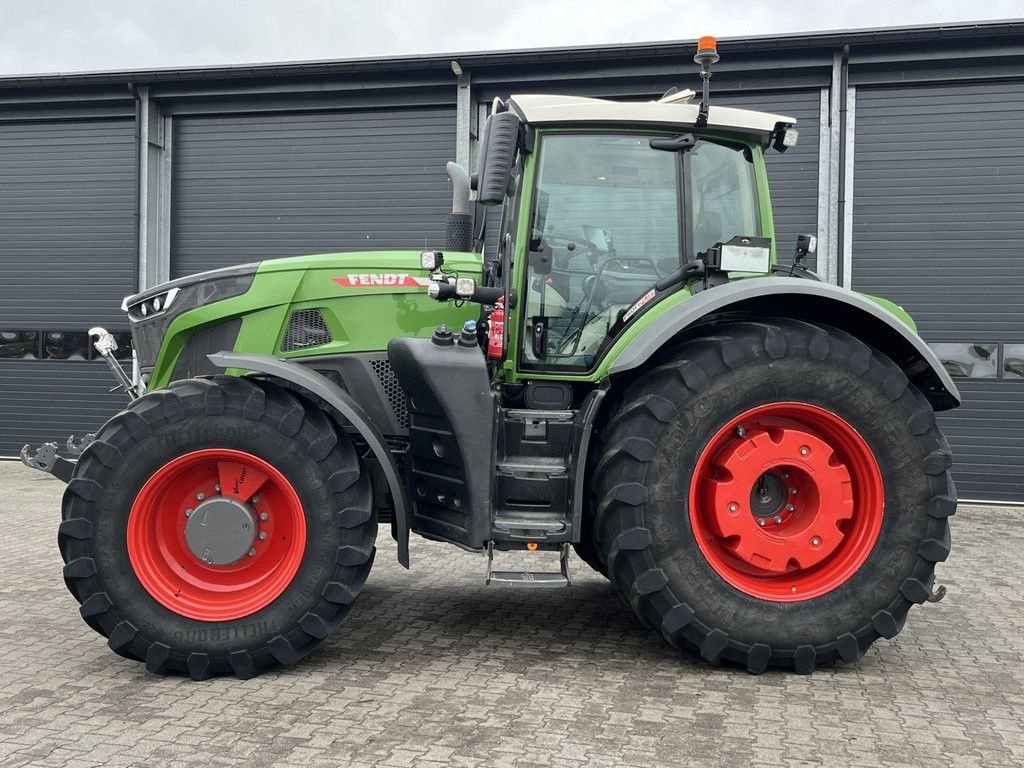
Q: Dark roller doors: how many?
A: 4